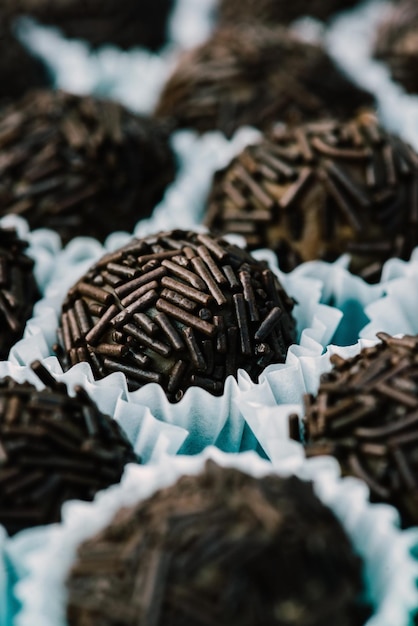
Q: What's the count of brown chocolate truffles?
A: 12